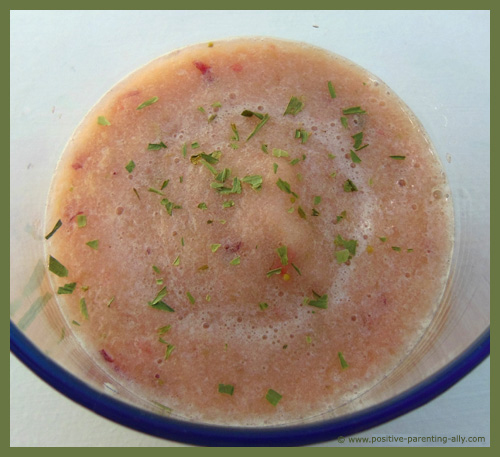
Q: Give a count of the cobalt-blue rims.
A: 1